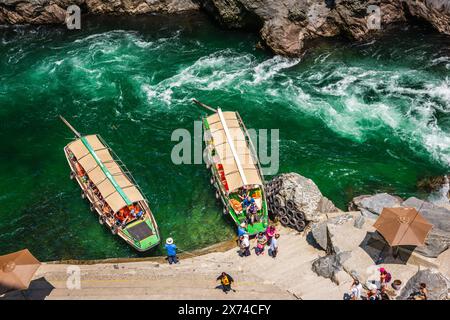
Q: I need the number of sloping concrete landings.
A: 1